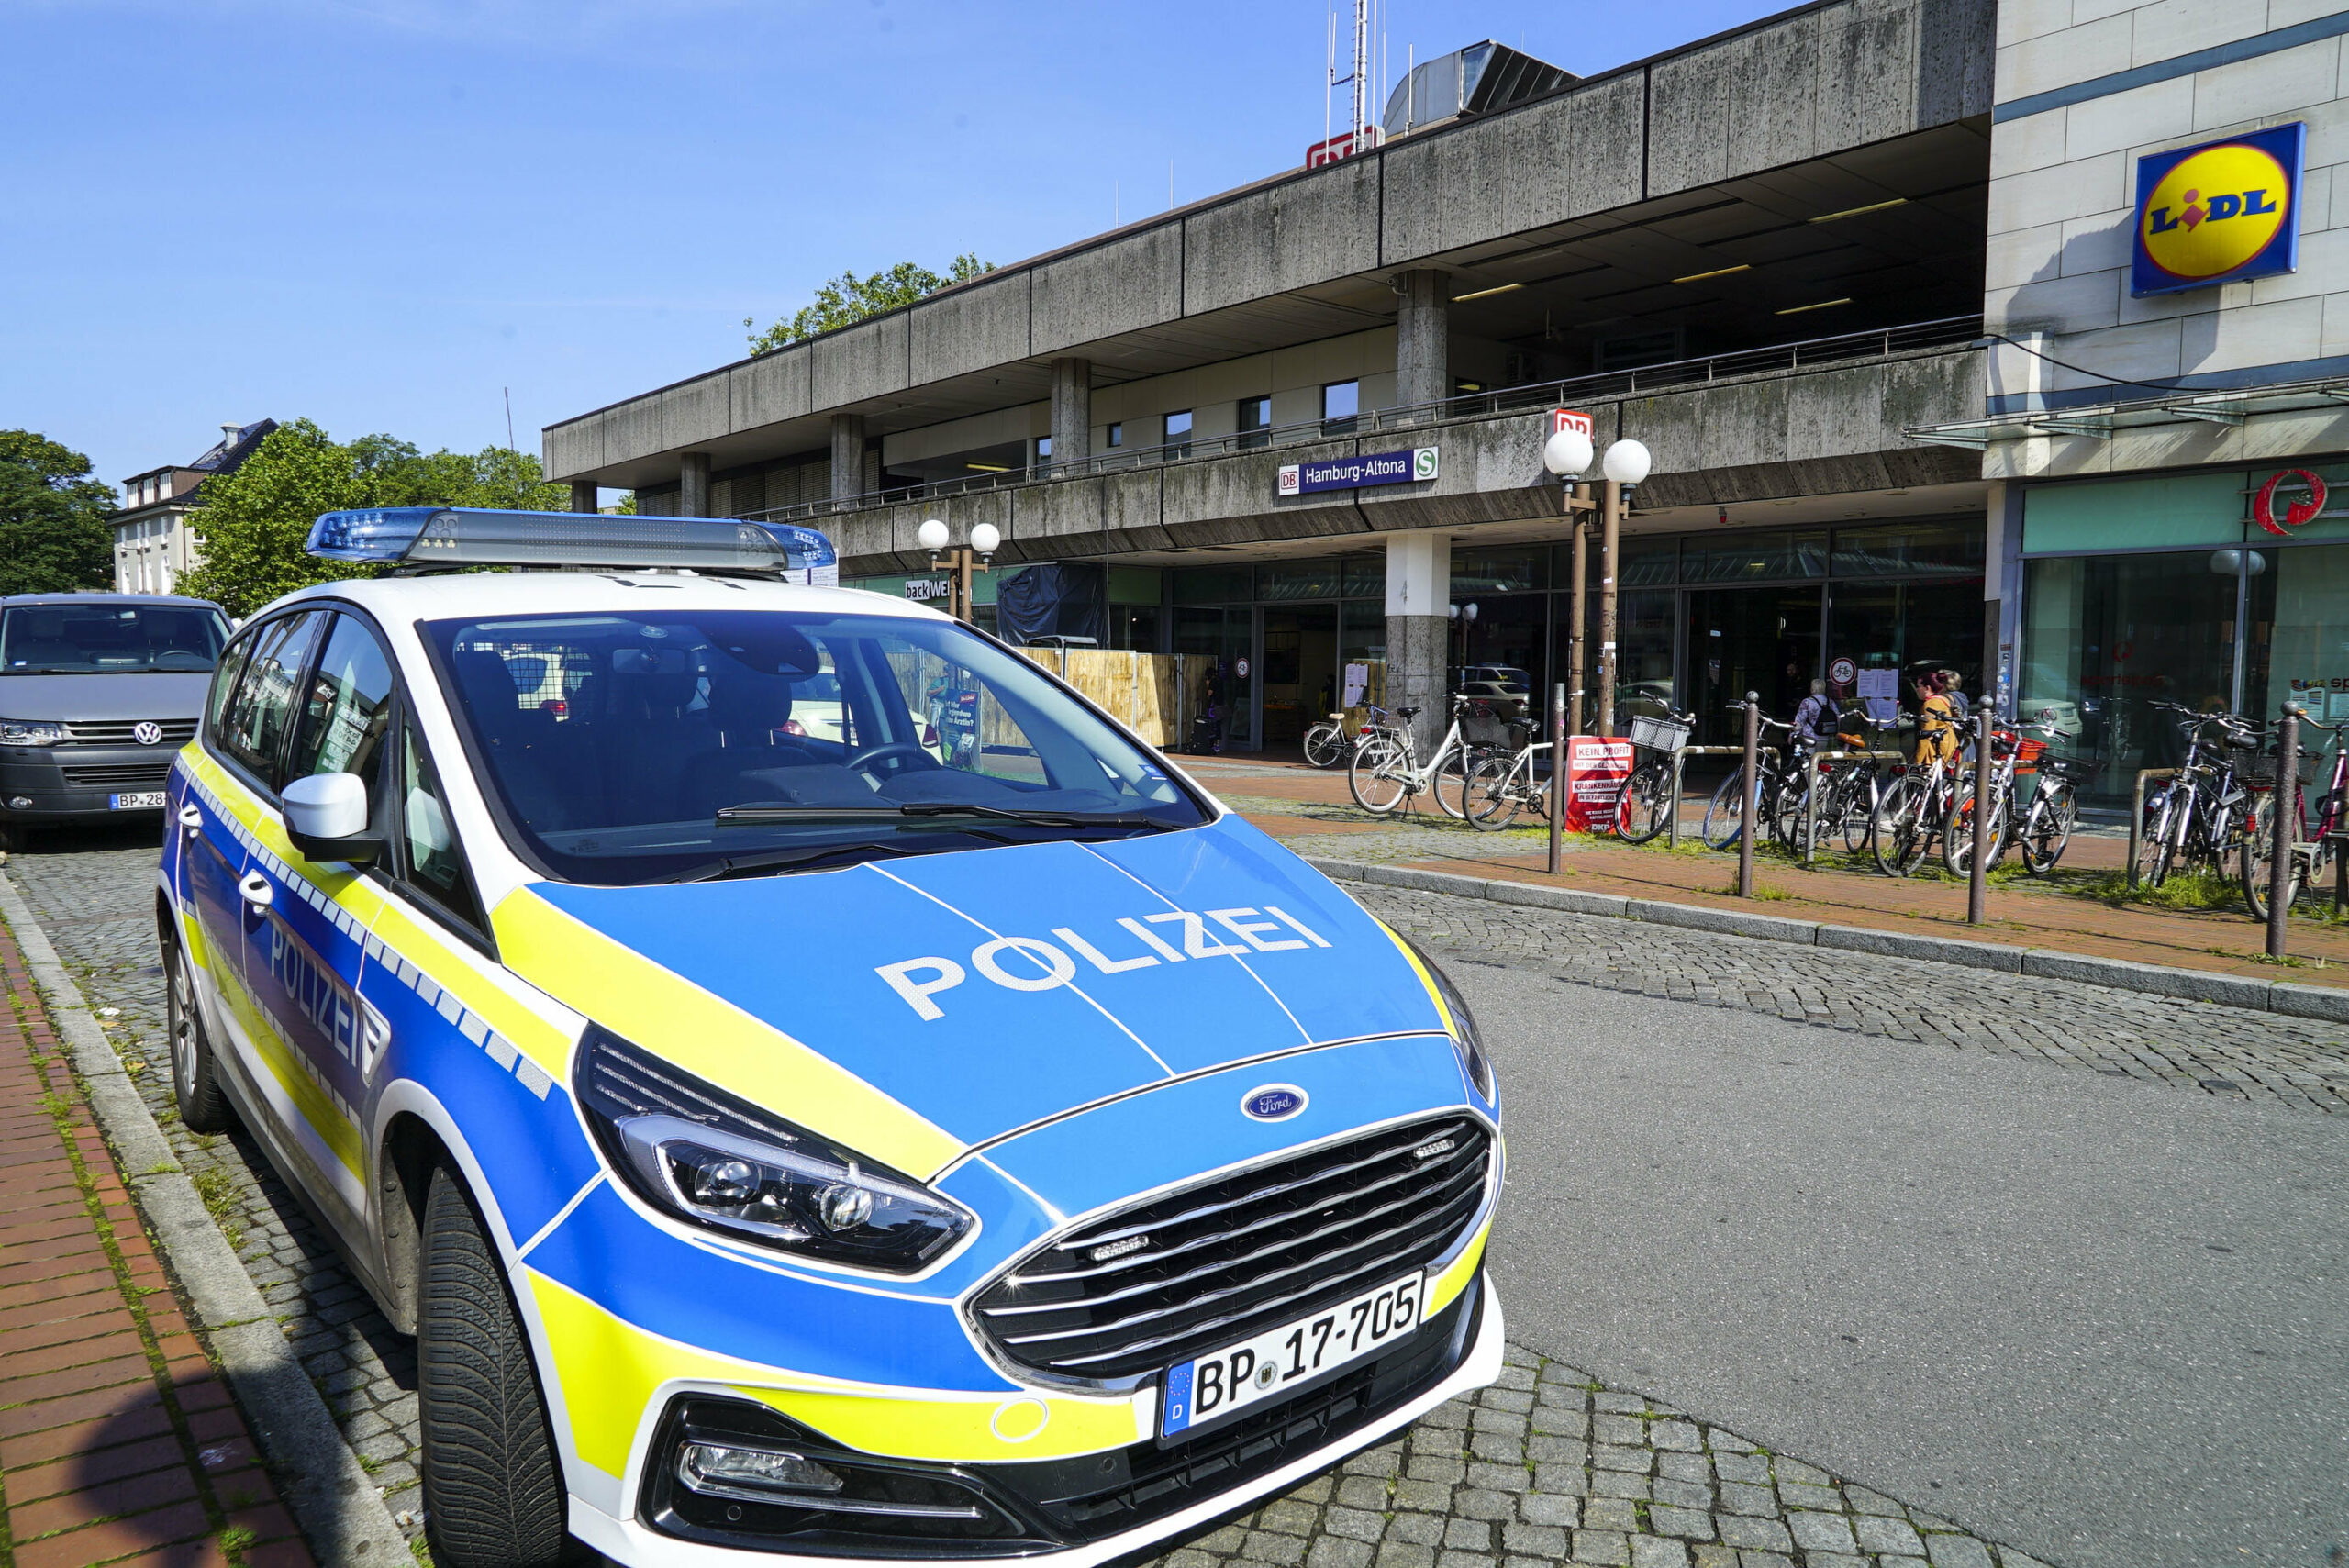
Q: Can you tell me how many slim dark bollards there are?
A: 4